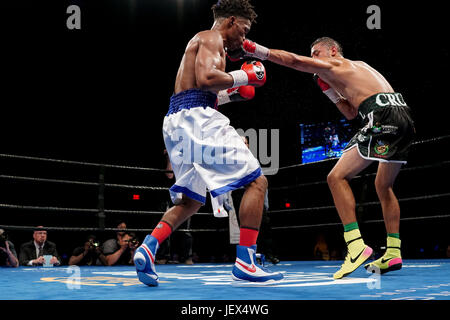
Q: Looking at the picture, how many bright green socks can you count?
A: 2